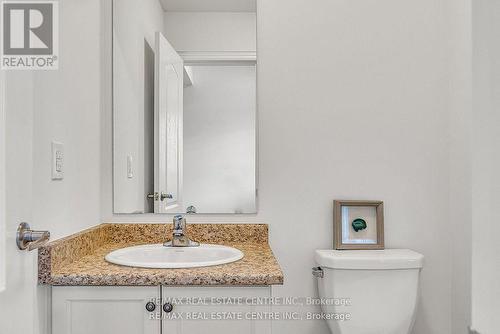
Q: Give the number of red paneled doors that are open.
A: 0